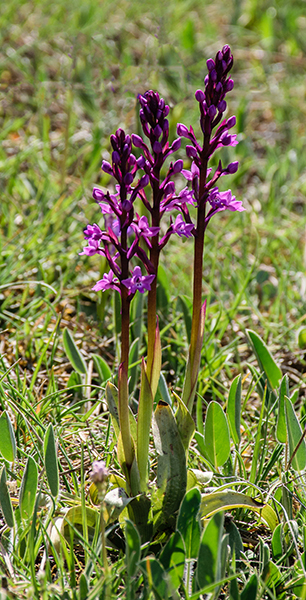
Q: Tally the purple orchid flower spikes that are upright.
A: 3